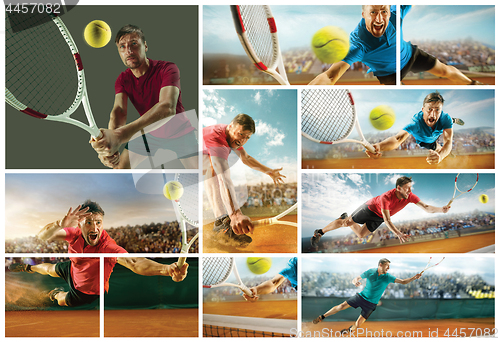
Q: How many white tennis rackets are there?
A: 8